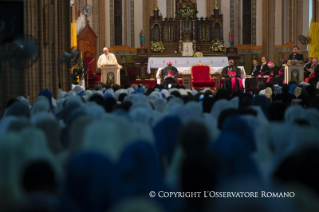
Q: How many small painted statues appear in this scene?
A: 2